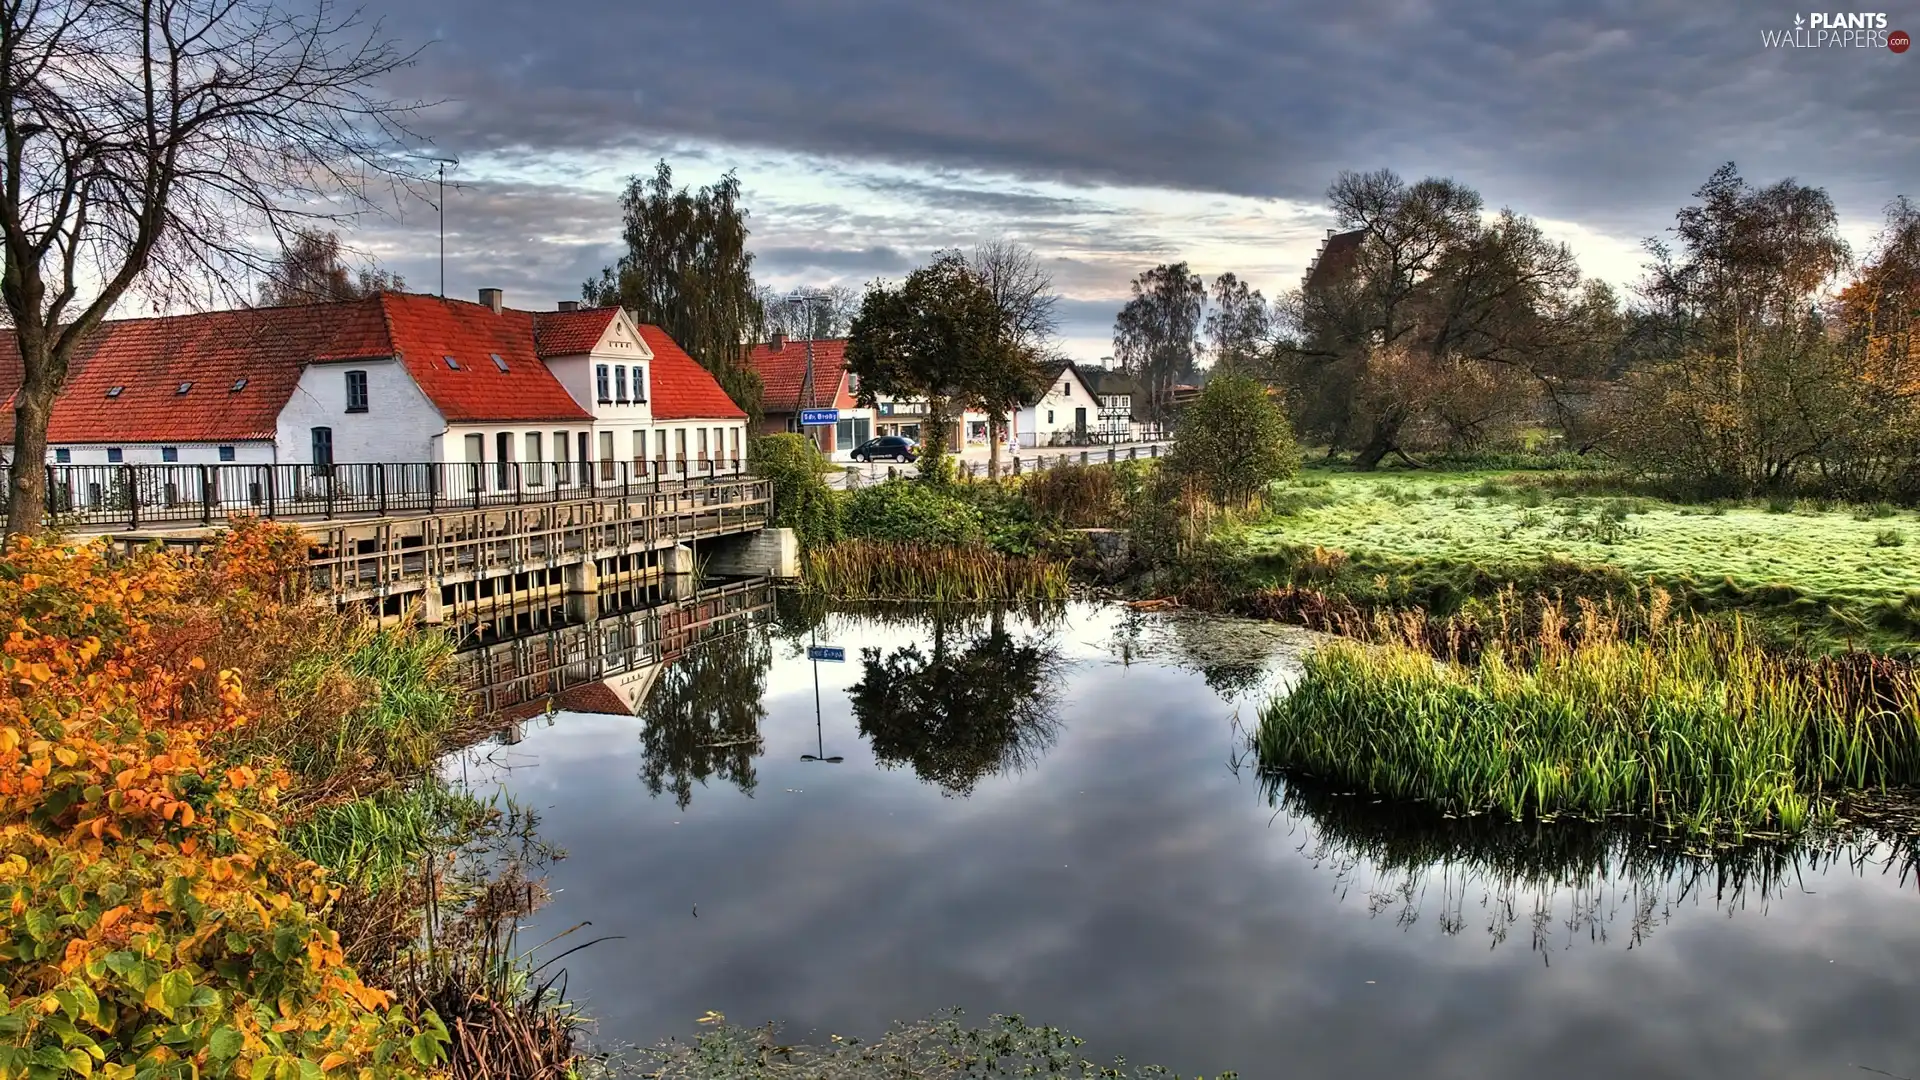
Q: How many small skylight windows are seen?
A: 5